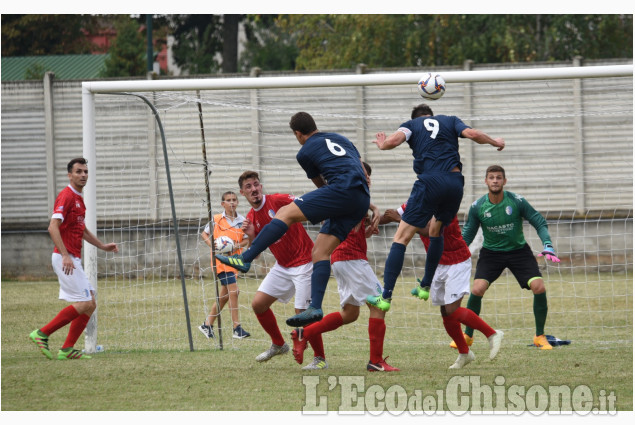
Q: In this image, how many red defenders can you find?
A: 4